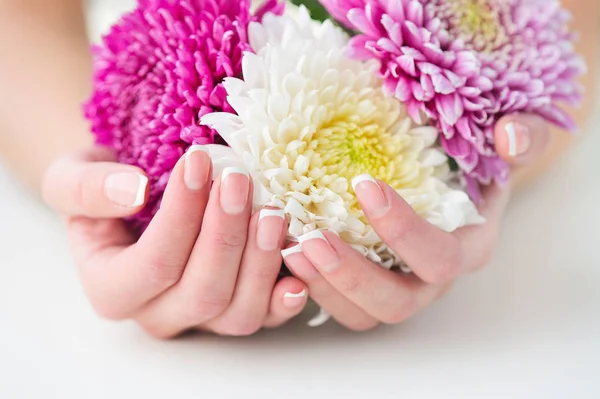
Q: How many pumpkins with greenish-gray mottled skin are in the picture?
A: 0